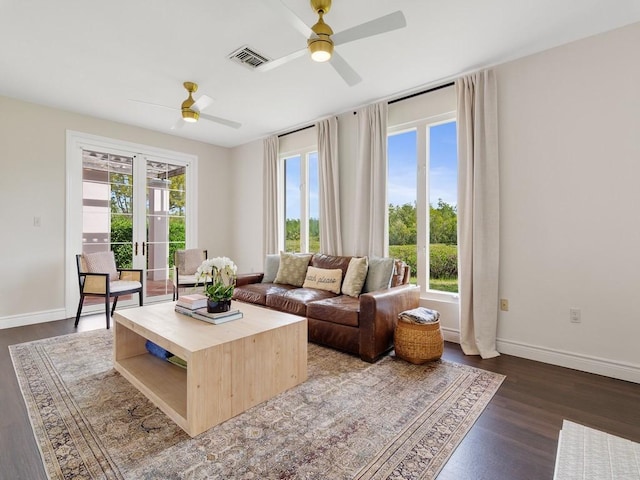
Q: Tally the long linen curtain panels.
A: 4